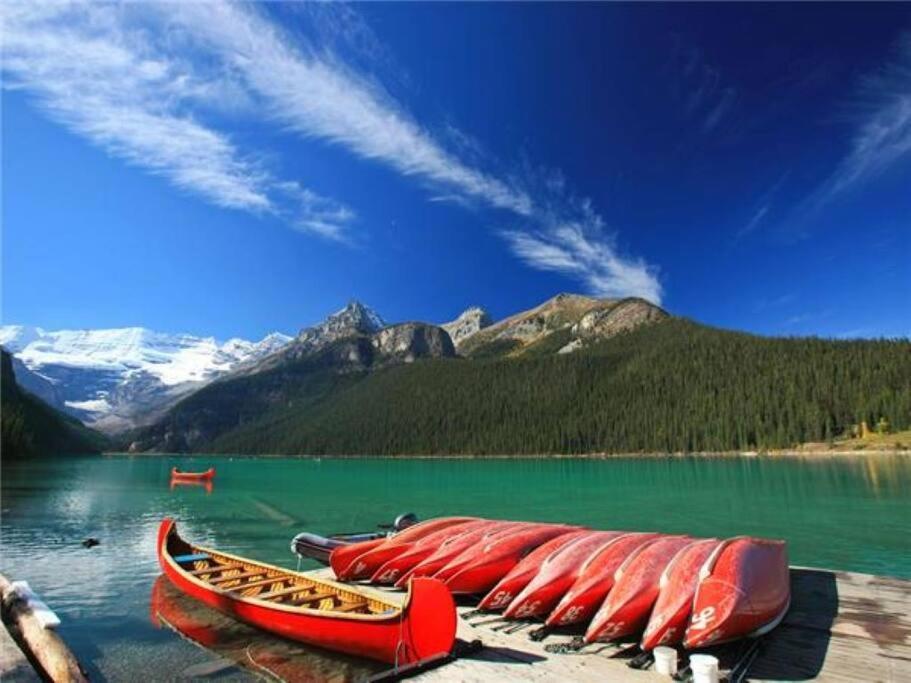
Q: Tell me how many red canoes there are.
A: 13